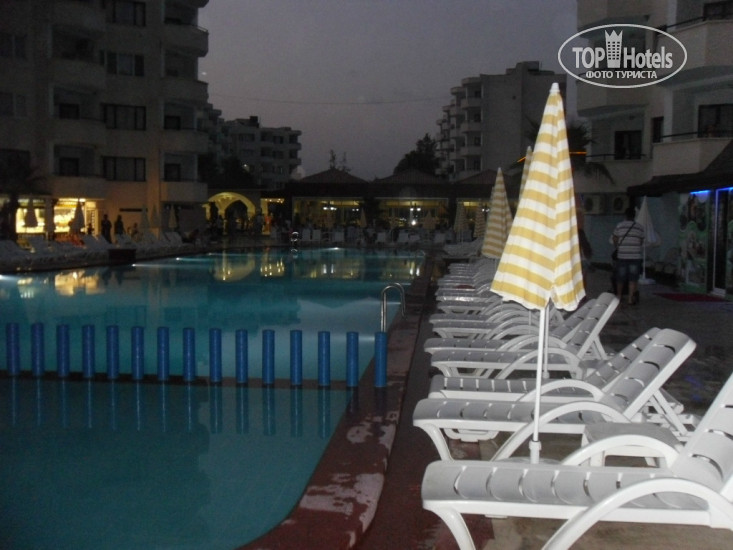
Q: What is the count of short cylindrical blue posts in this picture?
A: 15